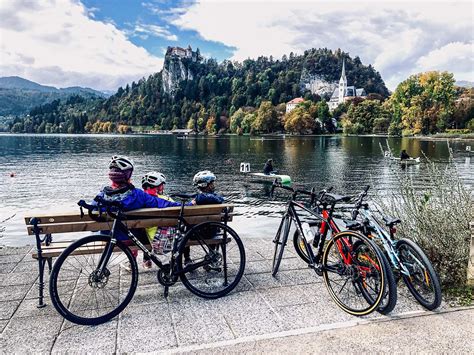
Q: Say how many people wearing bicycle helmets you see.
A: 3